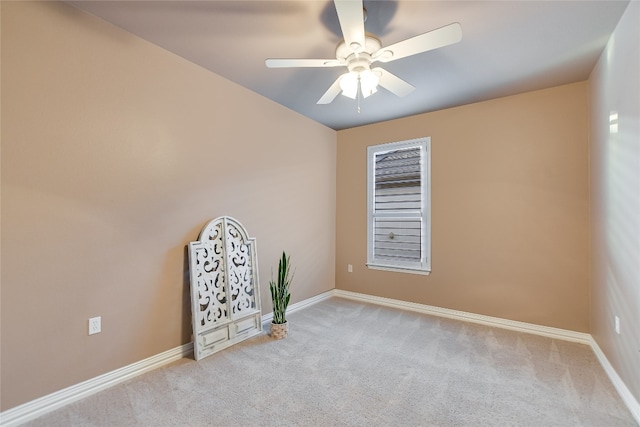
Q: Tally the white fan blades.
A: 5